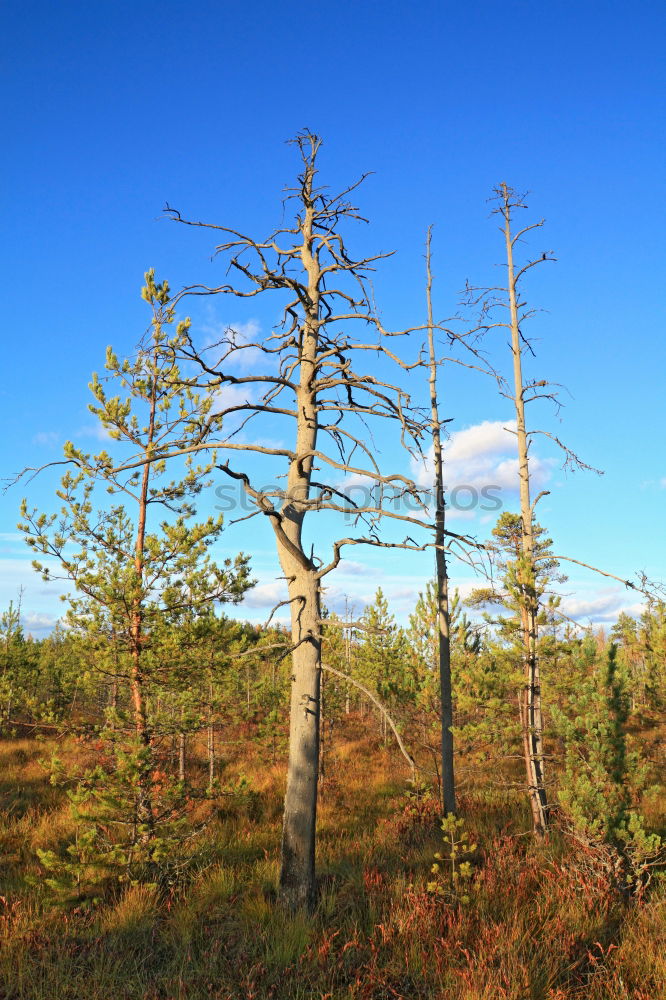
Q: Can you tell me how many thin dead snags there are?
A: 2